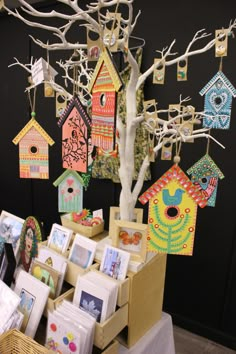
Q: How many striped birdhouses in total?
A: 2